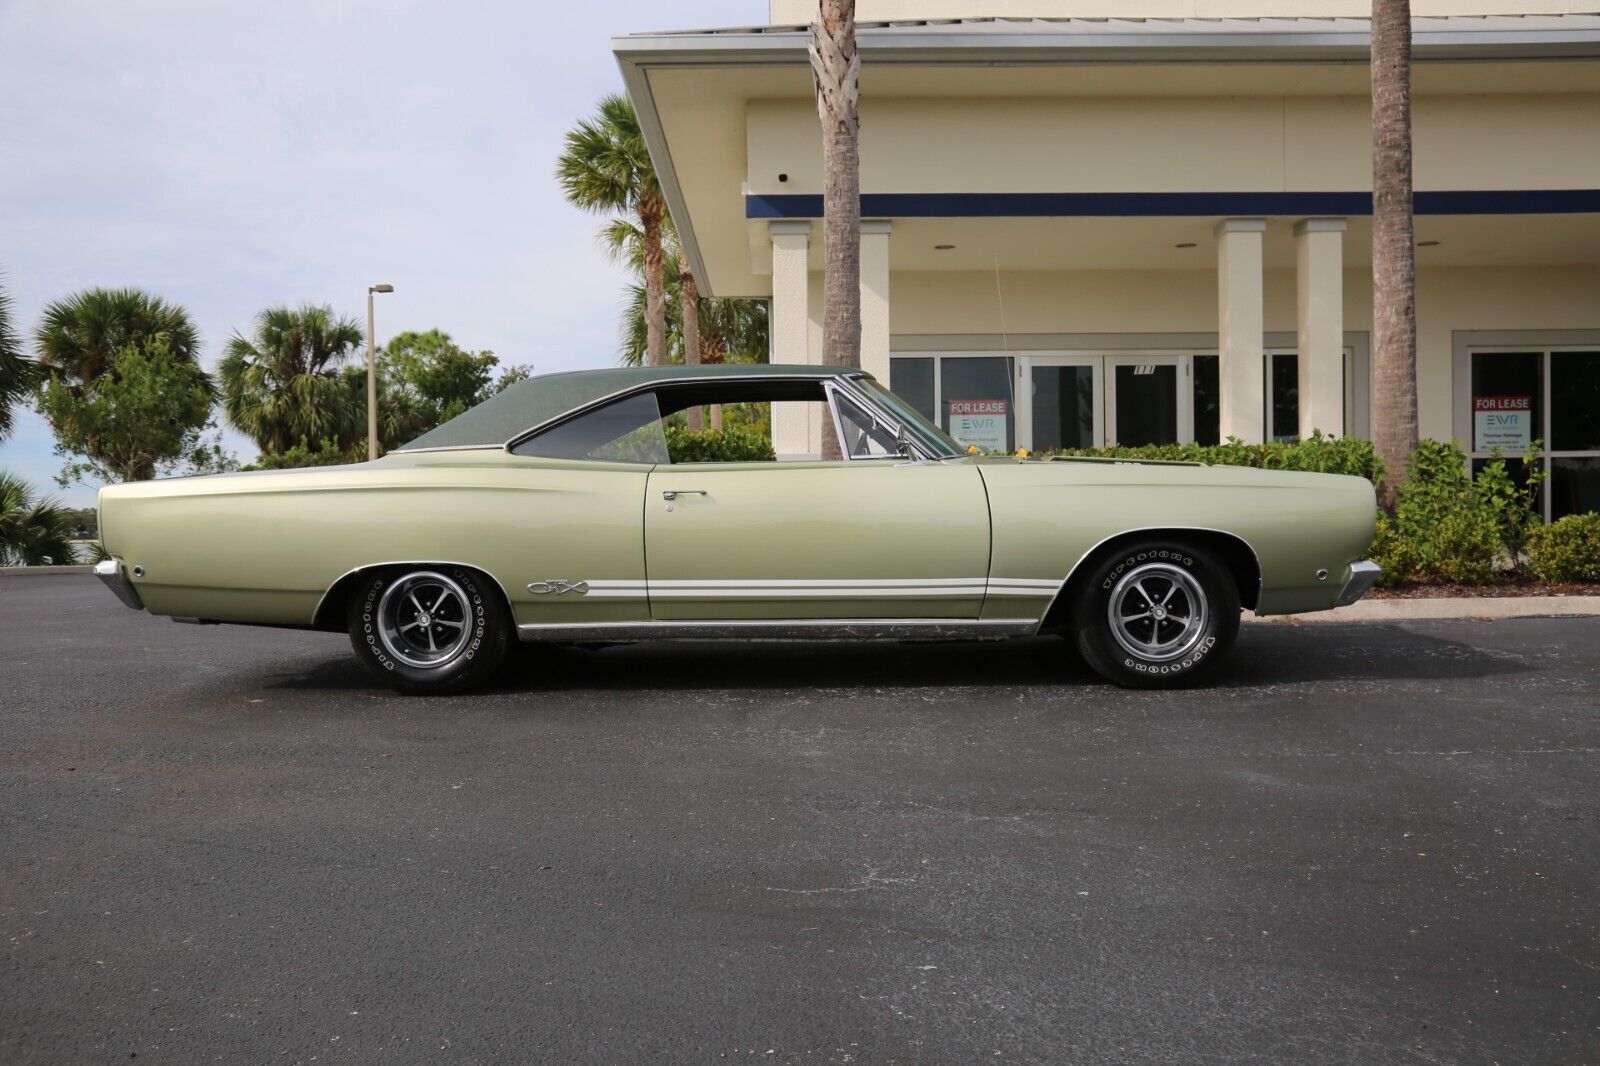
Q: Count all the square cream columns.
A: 4